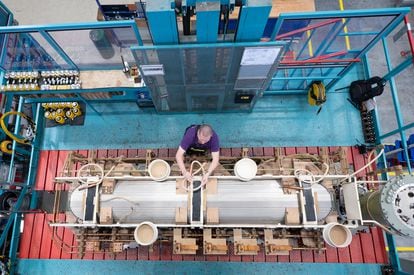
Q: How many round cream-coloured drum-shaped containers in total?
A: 4